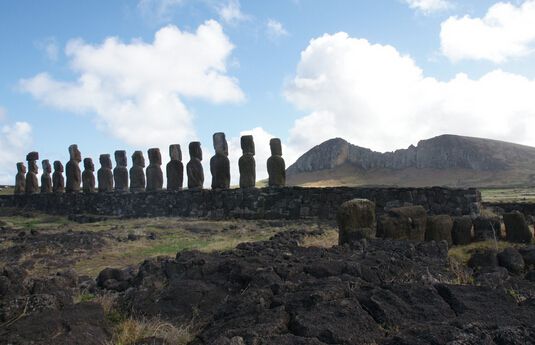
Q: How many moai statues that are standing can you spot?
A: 15